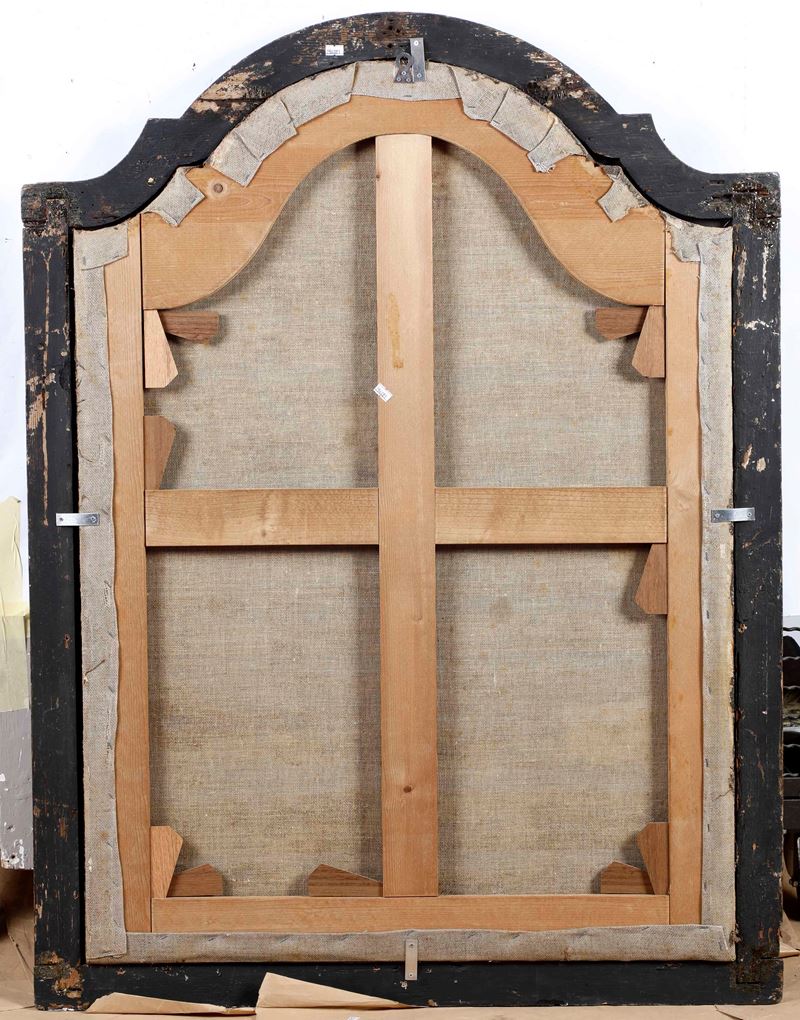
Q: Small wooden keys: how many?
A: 11